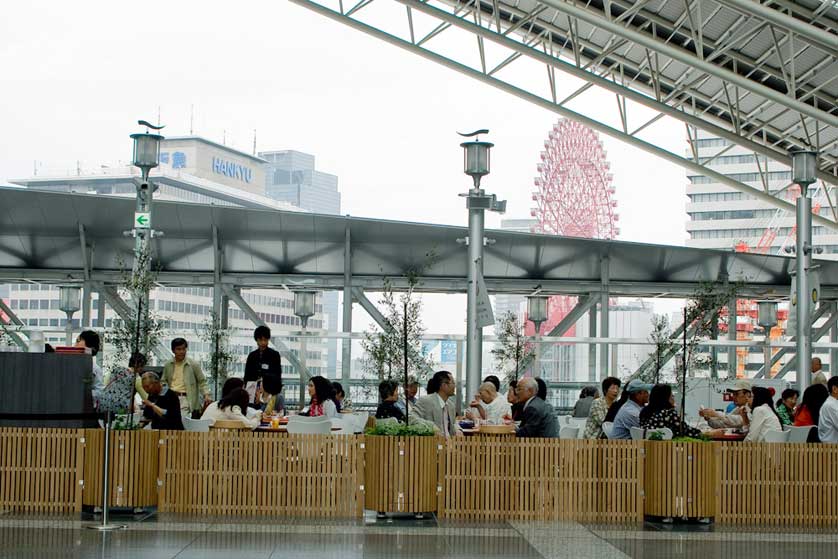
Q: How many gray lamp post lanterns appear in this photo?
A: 7